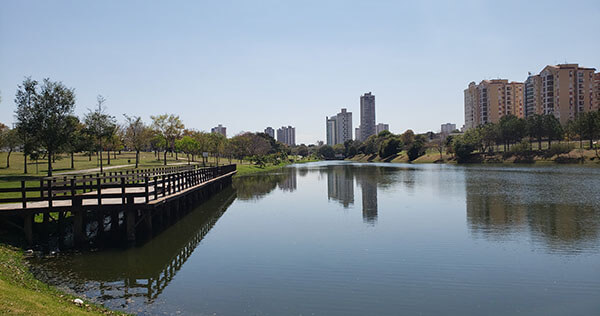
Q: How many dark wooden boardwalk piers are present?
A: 1